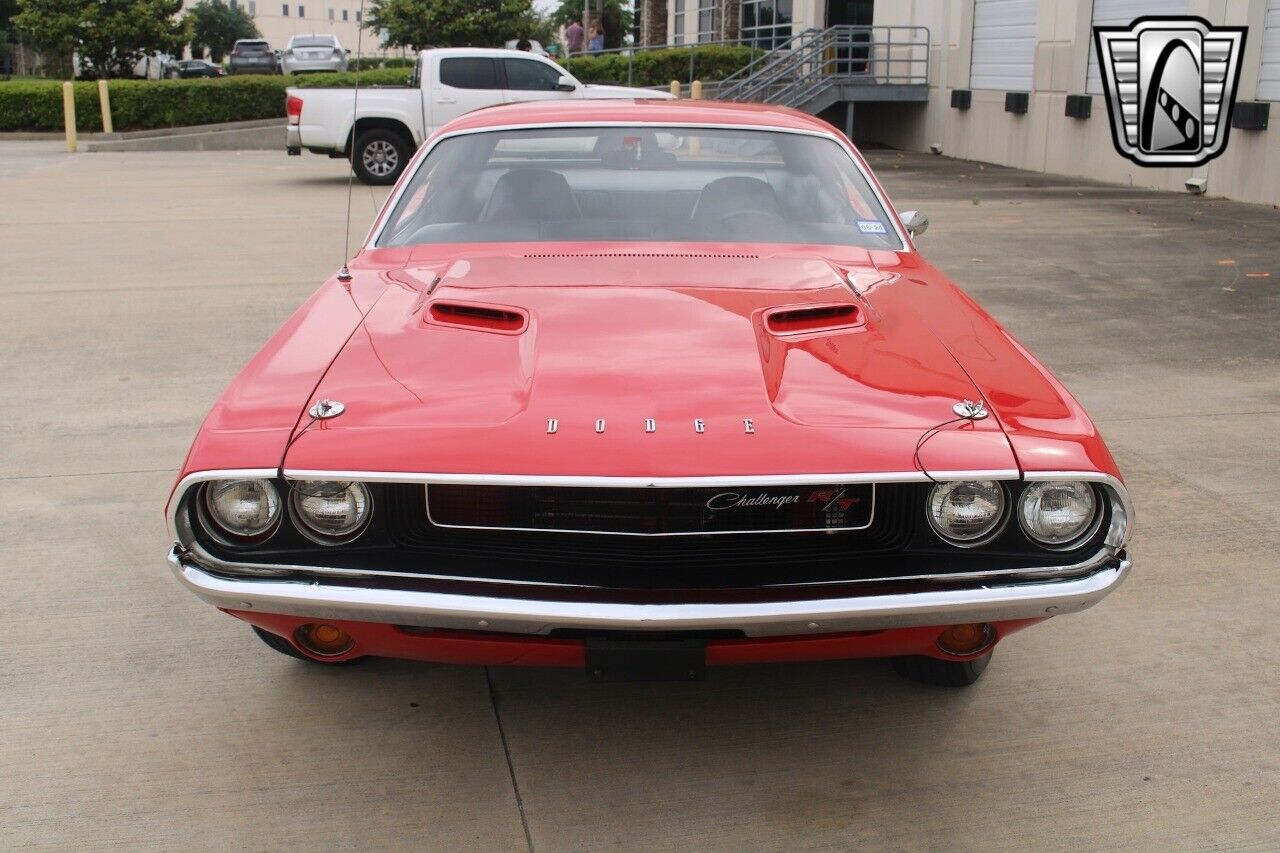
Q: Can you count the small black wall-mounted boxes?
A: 4